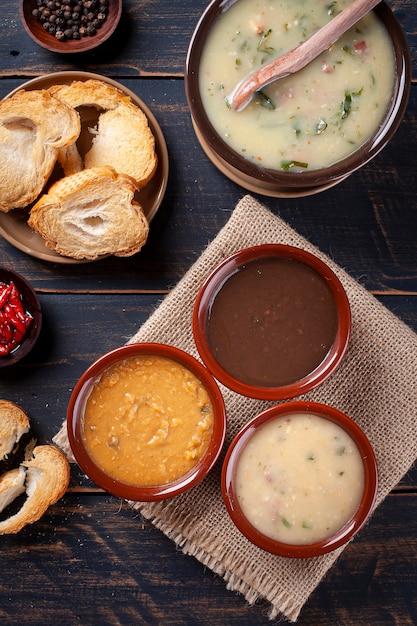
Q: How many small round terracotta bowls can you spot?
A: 3